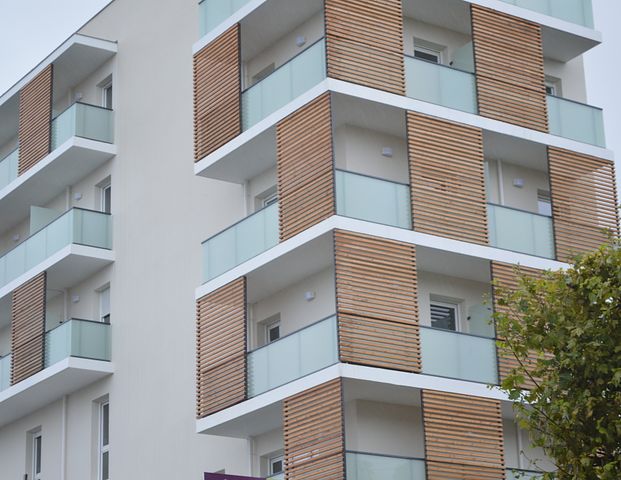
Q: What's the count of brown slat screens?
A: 13